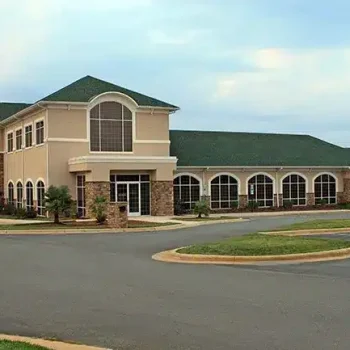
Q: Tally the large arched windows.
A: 6